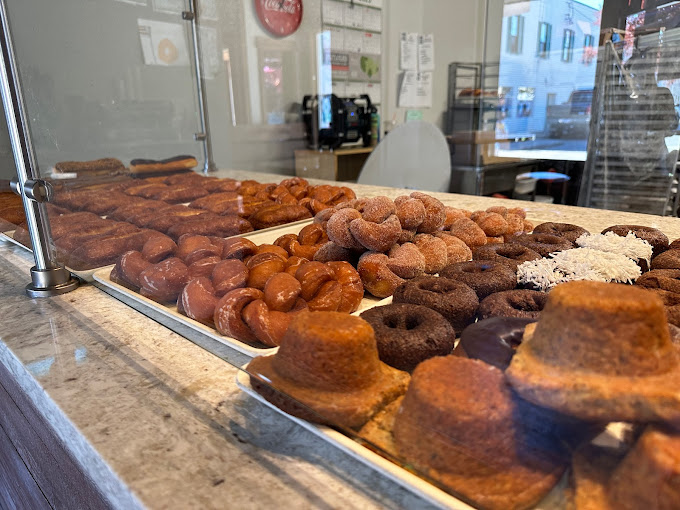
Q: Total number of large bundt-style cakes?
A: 4